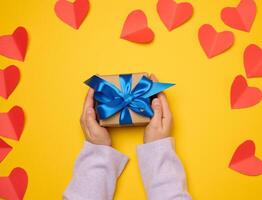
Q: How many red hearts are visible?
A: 13